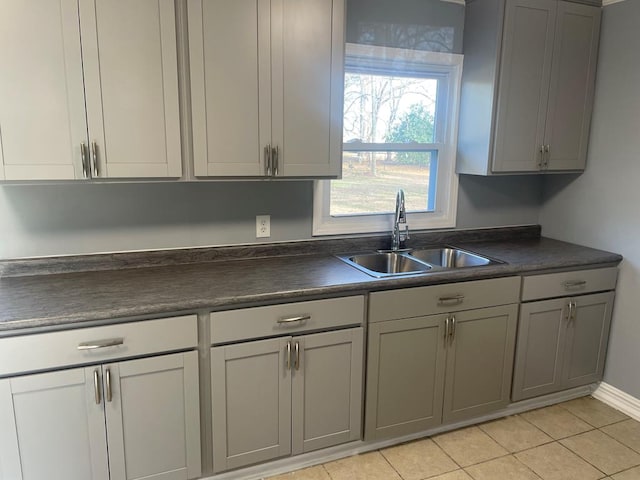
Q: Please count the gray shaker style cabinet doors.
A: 14